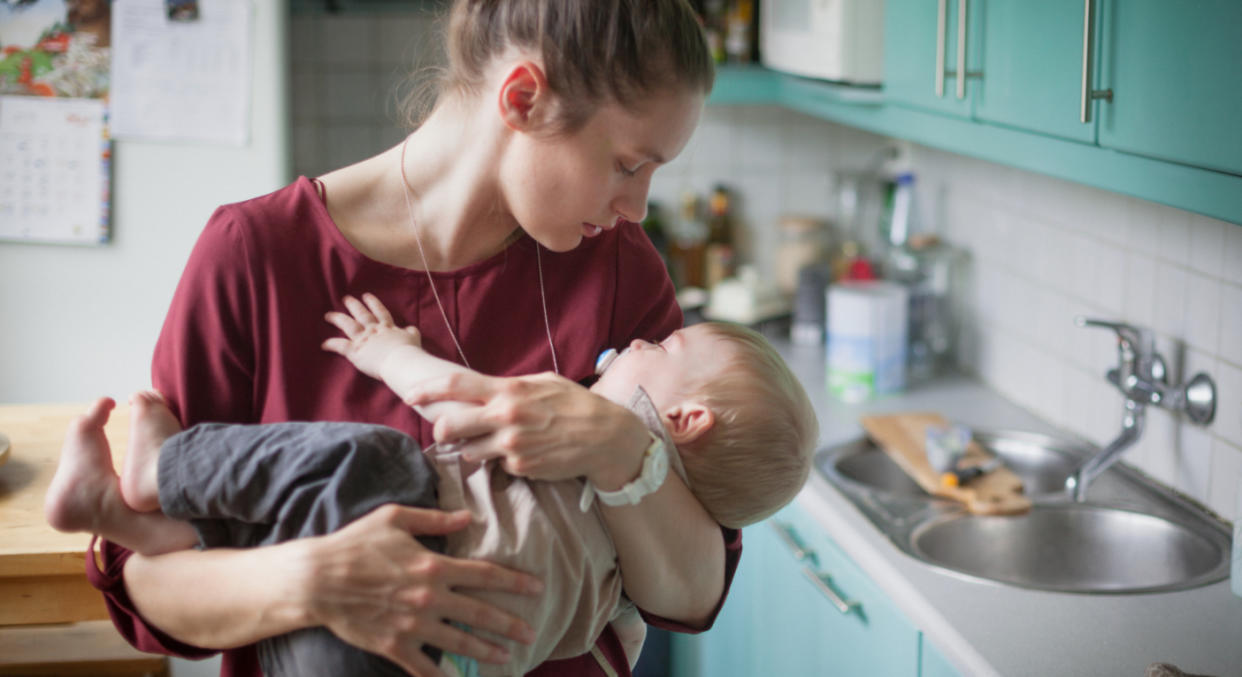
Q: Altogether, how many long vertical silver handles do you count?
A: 3